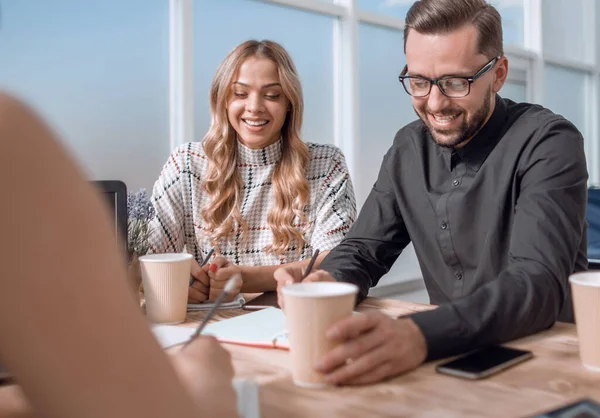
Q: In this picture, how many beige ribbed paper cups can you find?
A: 3